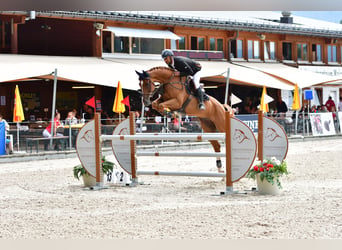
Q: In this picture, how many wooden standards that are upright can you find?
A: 4